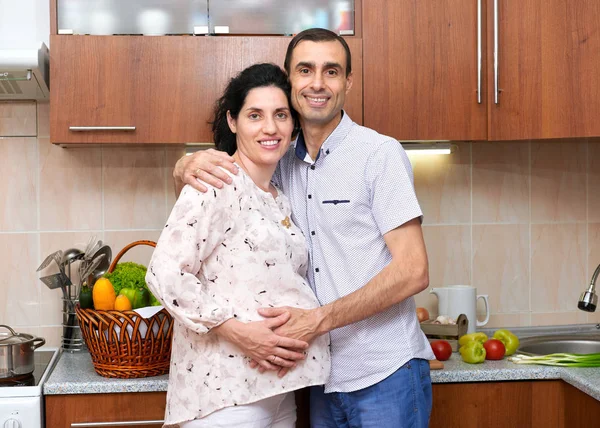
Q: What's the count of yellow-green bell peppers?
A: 3